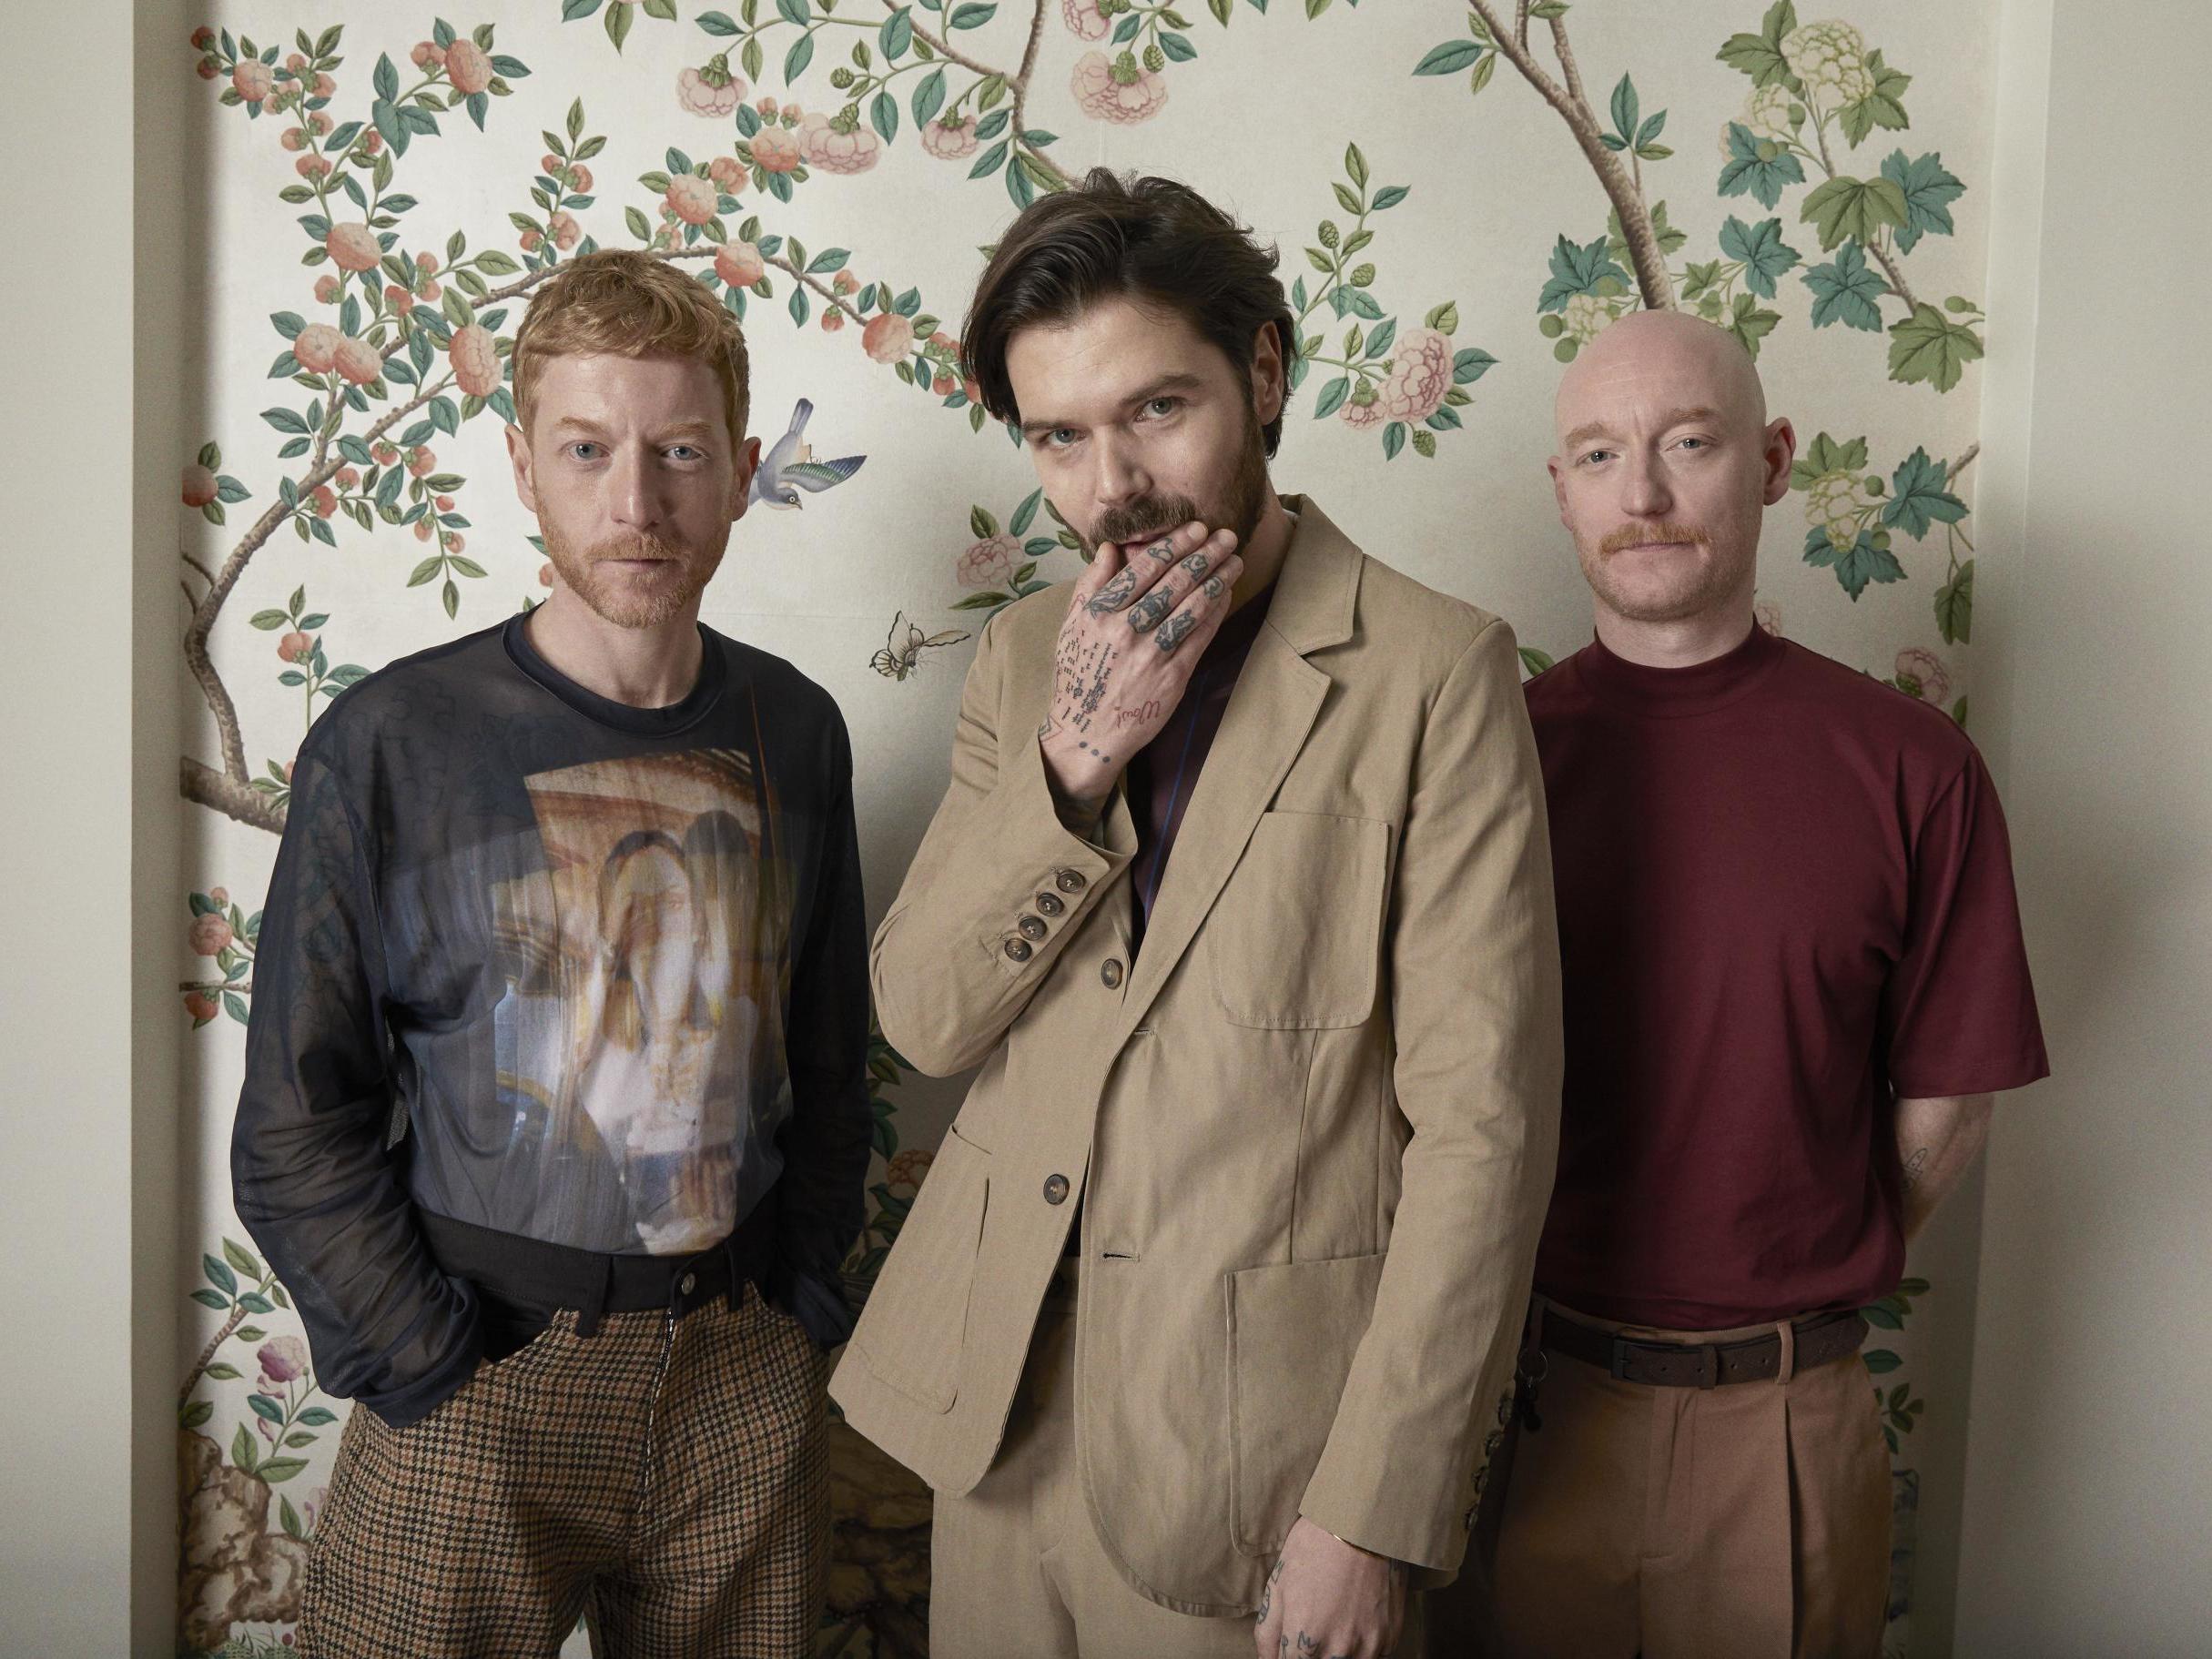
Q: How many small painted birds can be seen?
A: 1